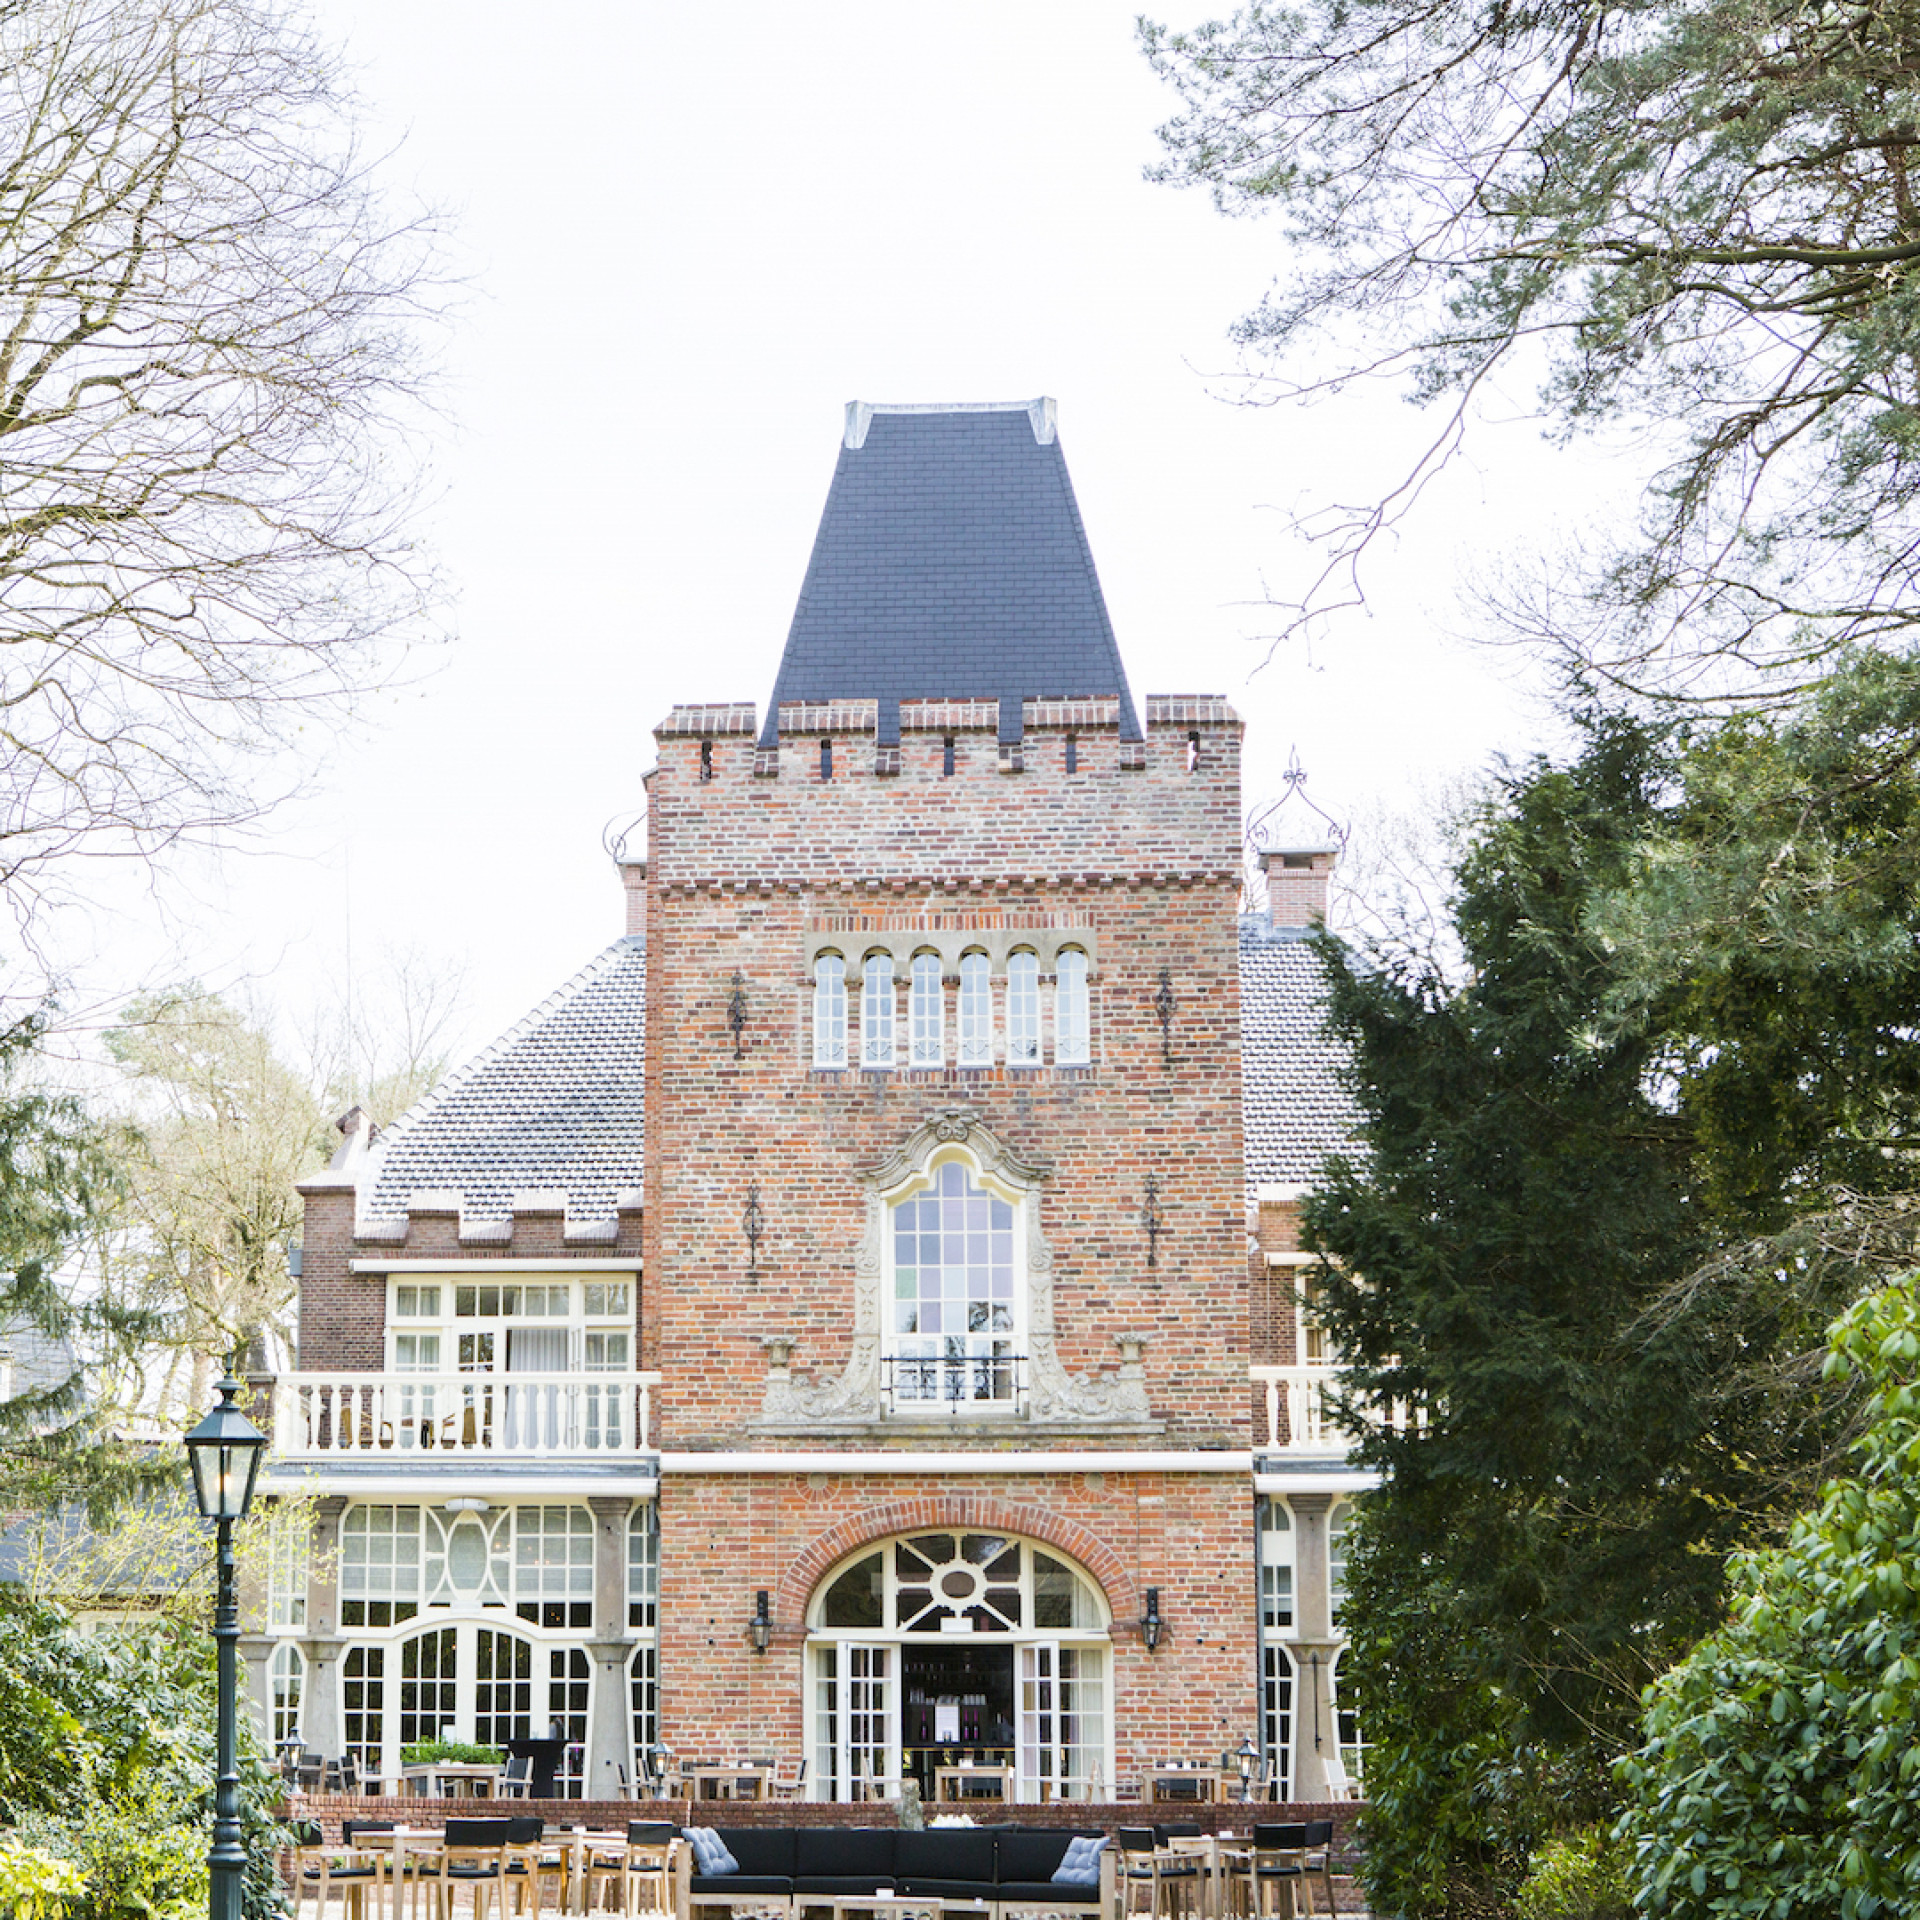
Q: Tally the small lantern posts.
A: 3